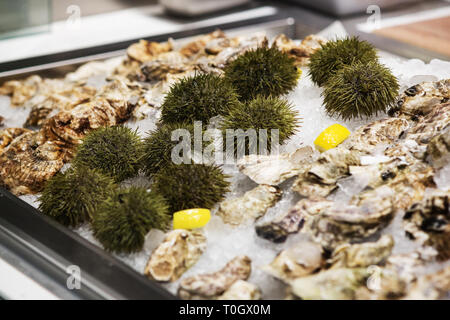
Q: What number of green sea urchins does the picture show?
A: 10